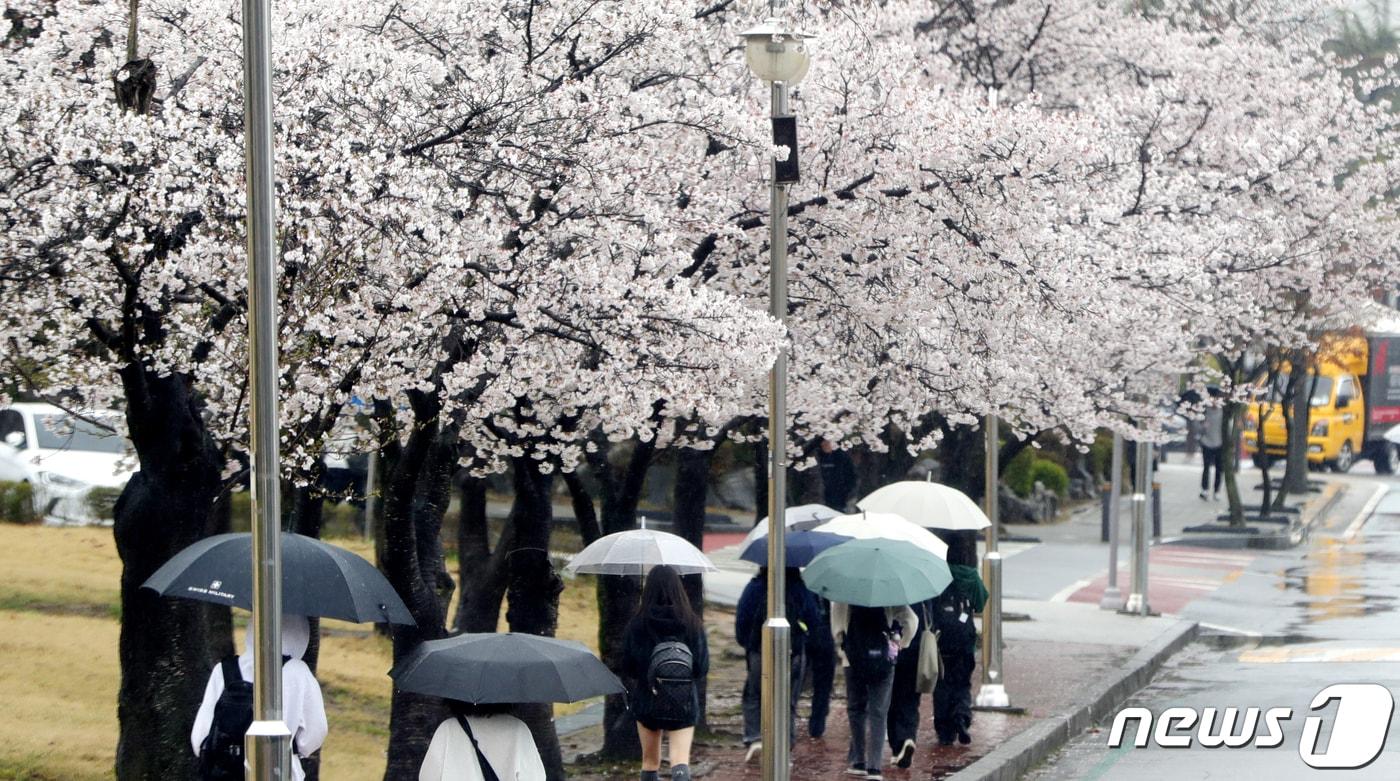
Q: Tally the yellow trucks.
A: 1